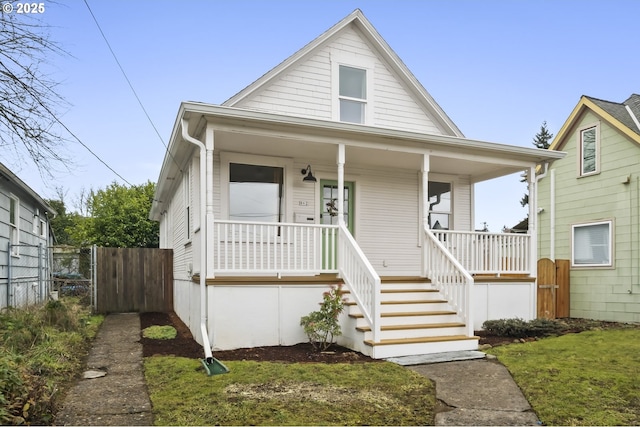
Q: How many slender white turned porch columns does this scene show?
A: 4